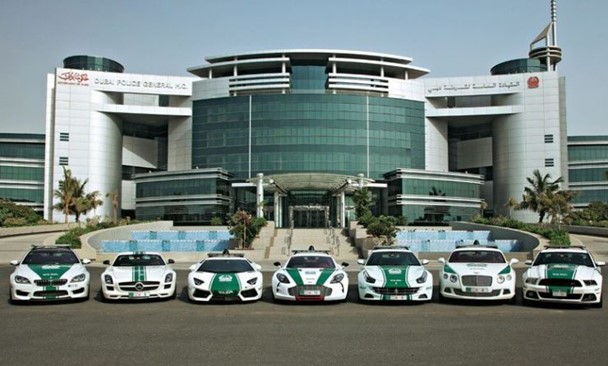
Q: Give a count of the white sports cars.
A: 7